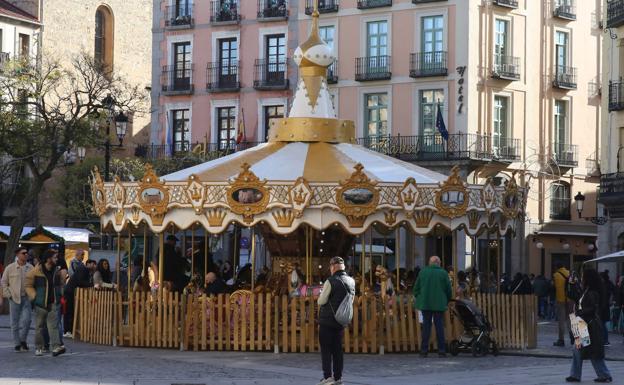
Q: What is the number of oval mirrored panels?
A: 6